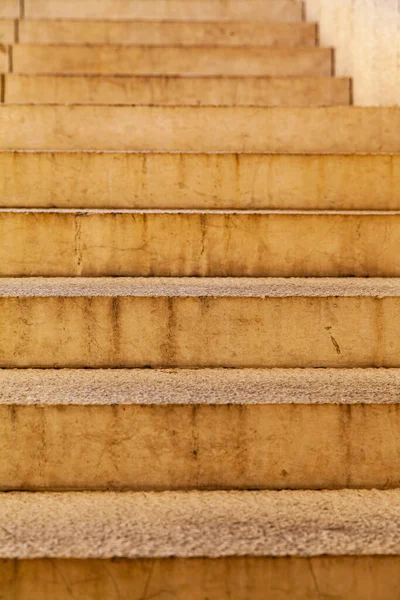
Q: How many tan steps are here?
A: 10